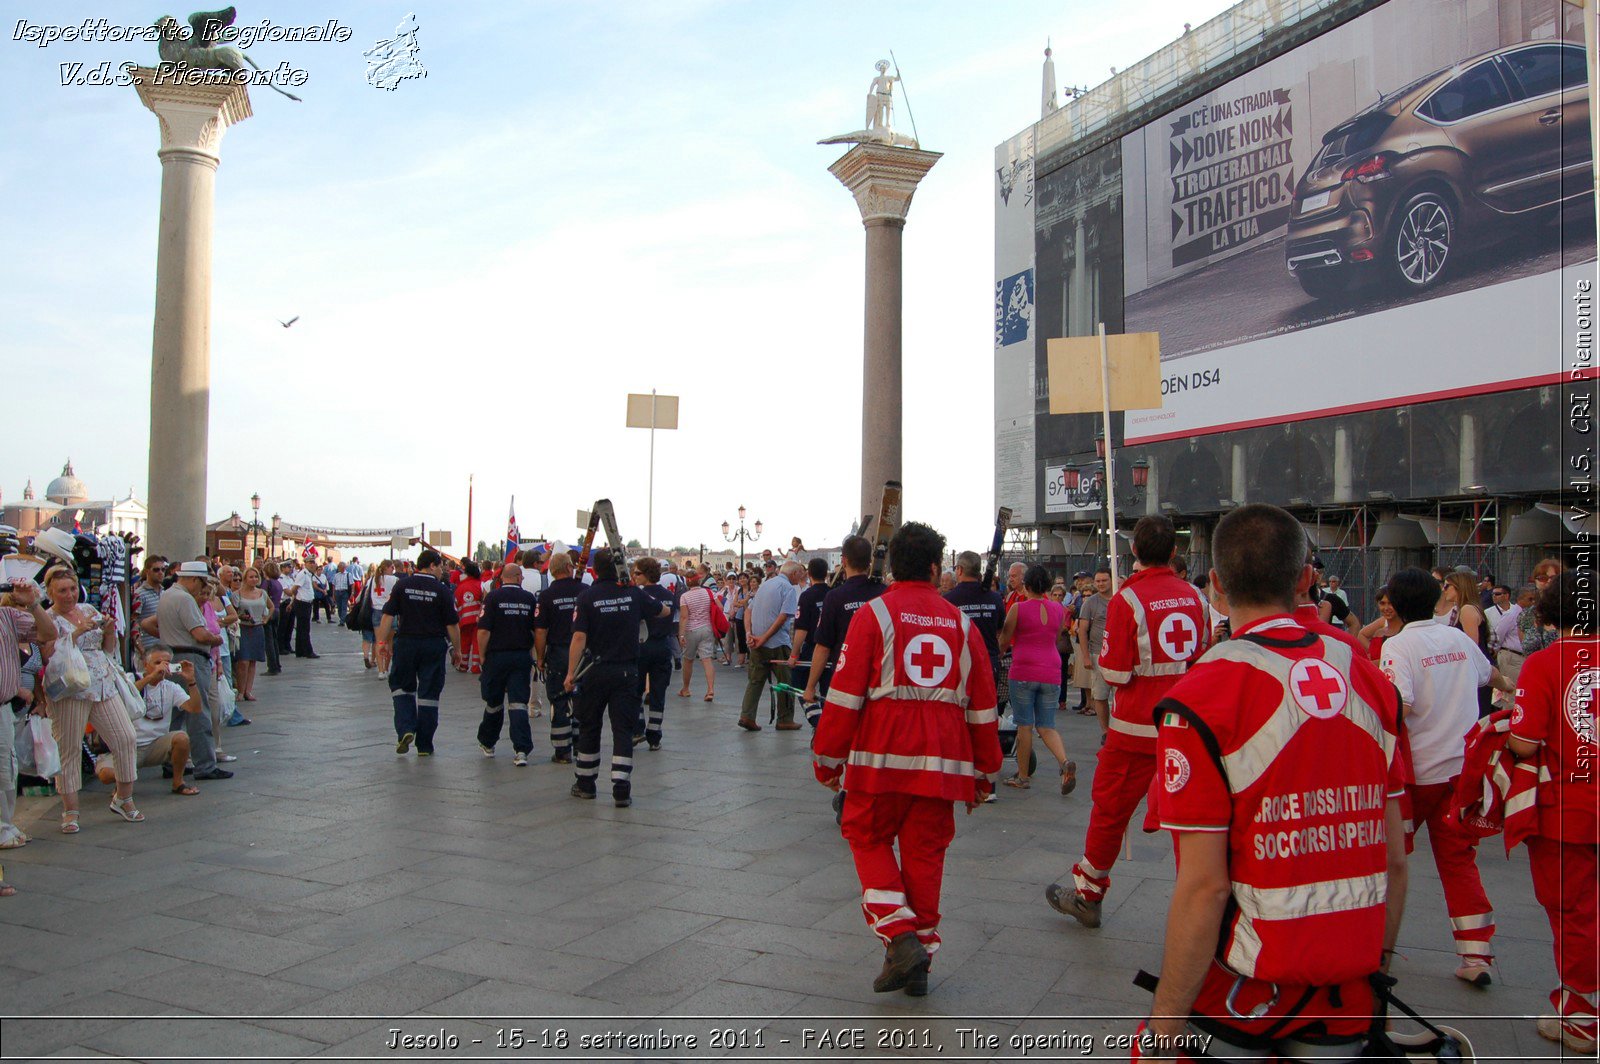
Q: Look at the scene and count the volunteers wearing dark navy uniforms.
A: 8